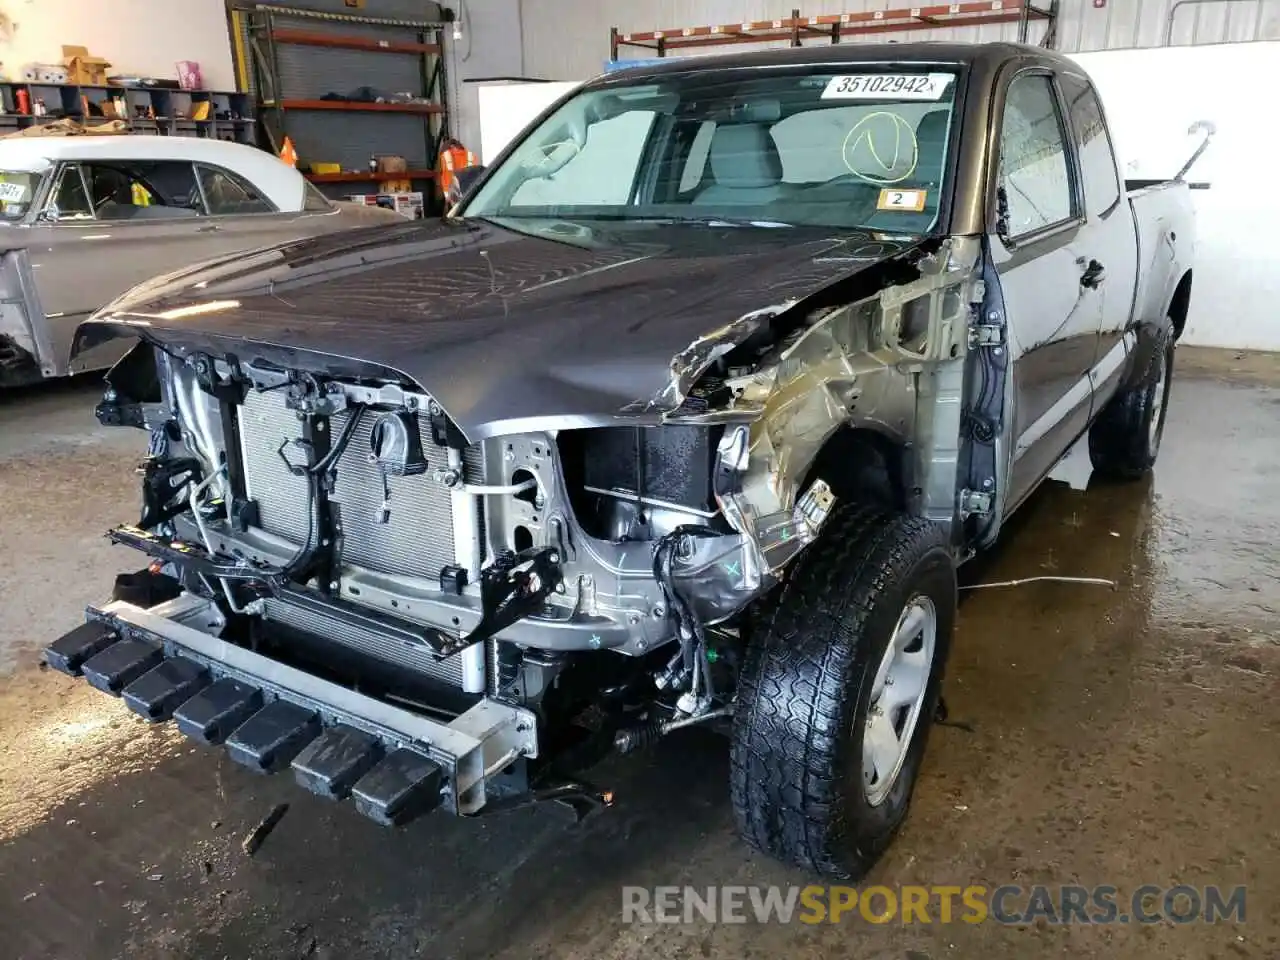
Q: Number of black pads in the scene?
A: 7